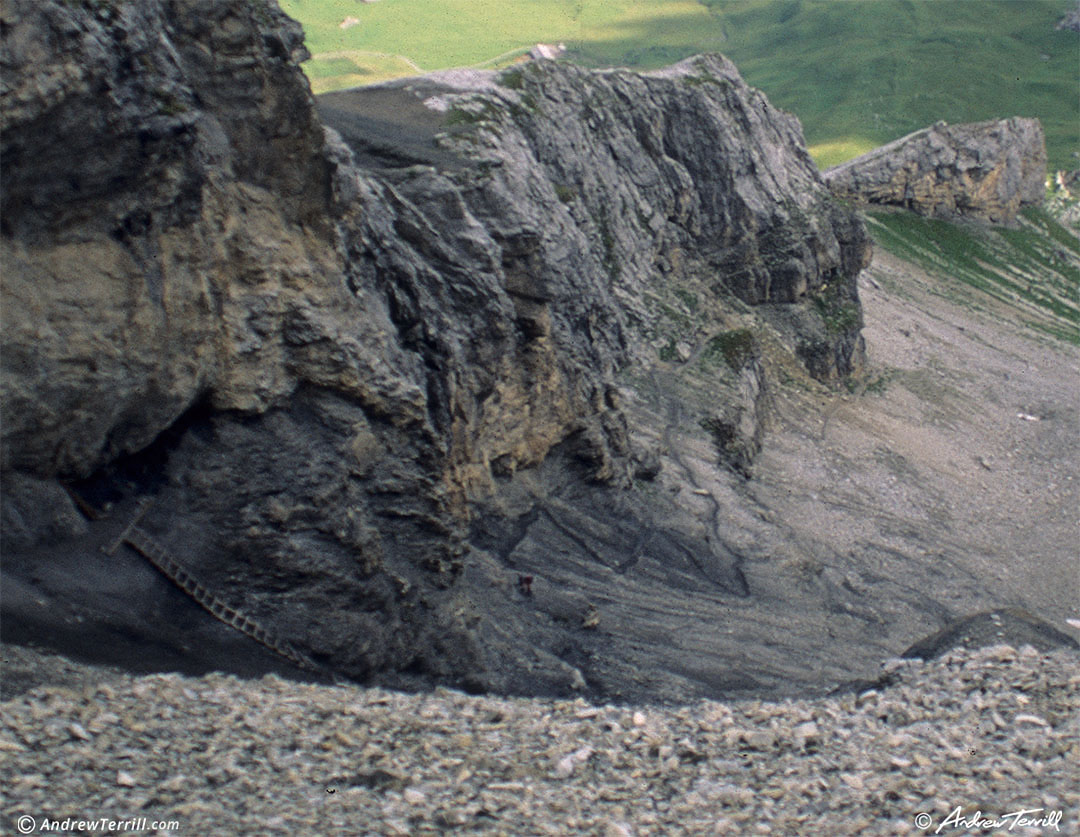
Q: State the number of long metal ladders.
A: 1